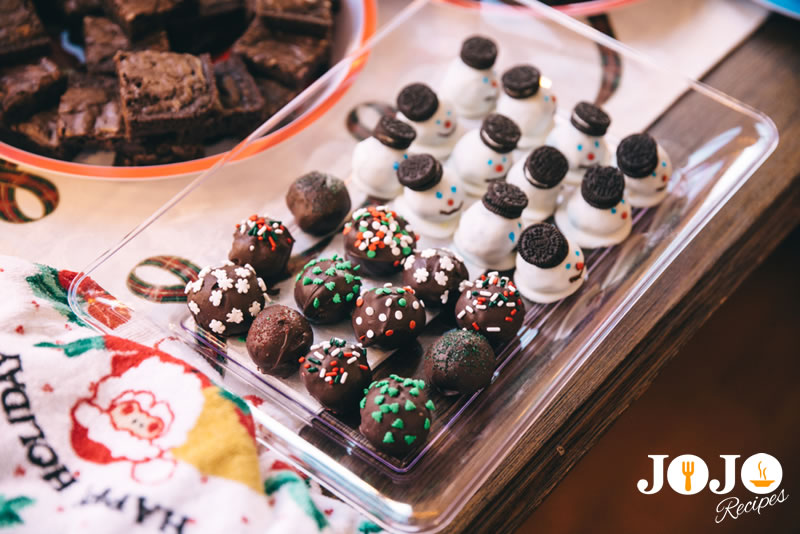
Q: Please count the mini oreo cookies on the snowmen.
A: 12